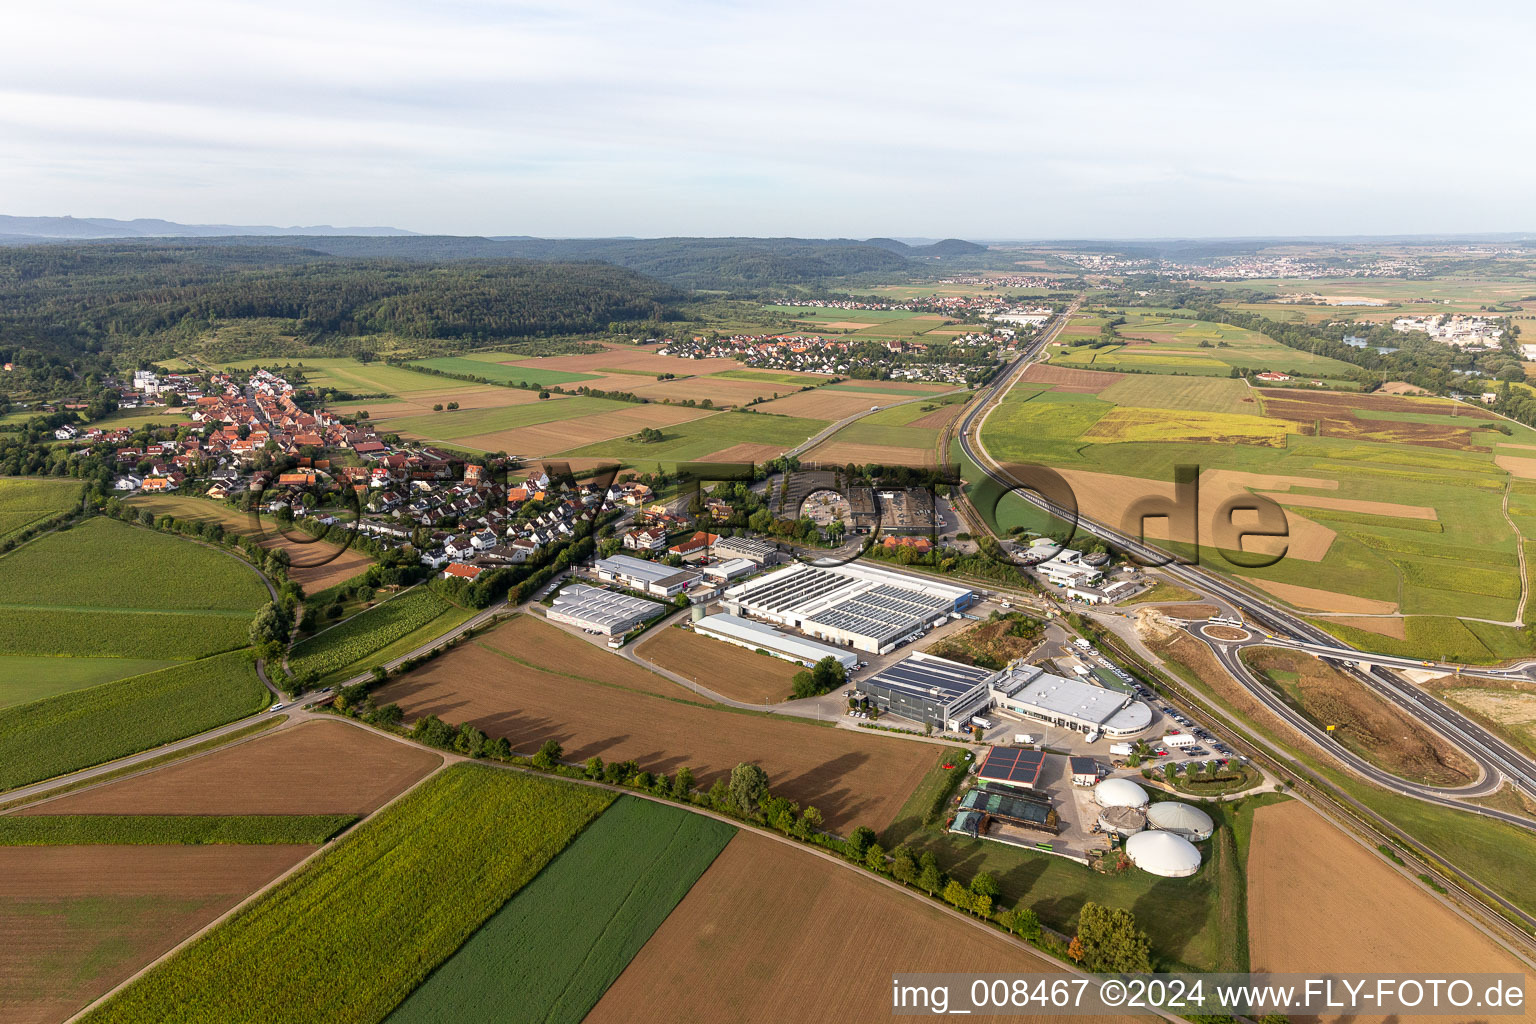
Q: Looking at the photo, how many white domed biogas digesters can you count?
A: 3